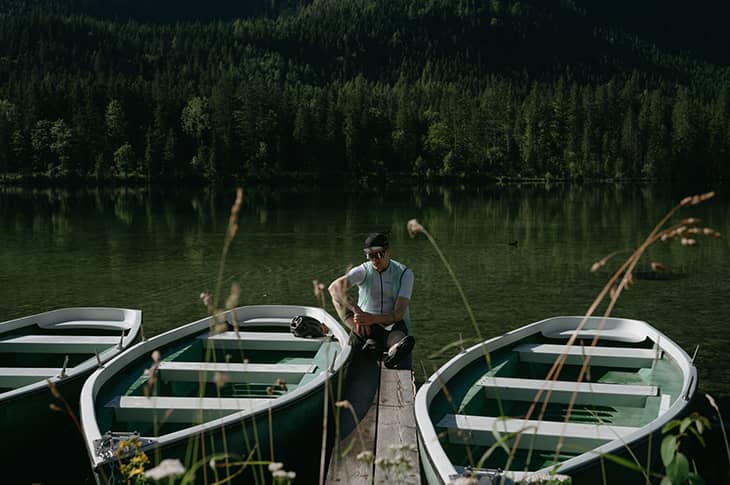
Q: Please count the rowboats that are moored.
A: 3